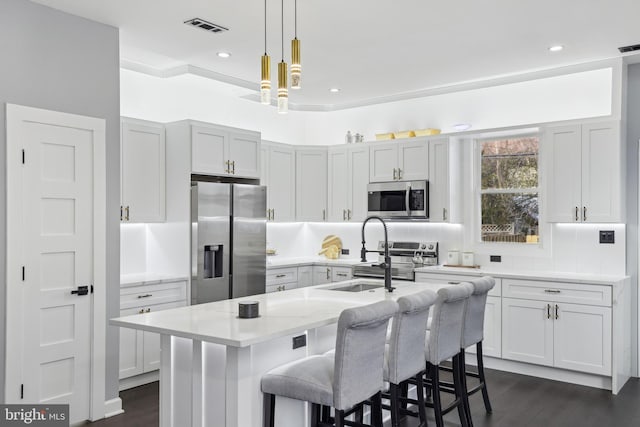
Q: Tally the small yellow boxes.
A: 3